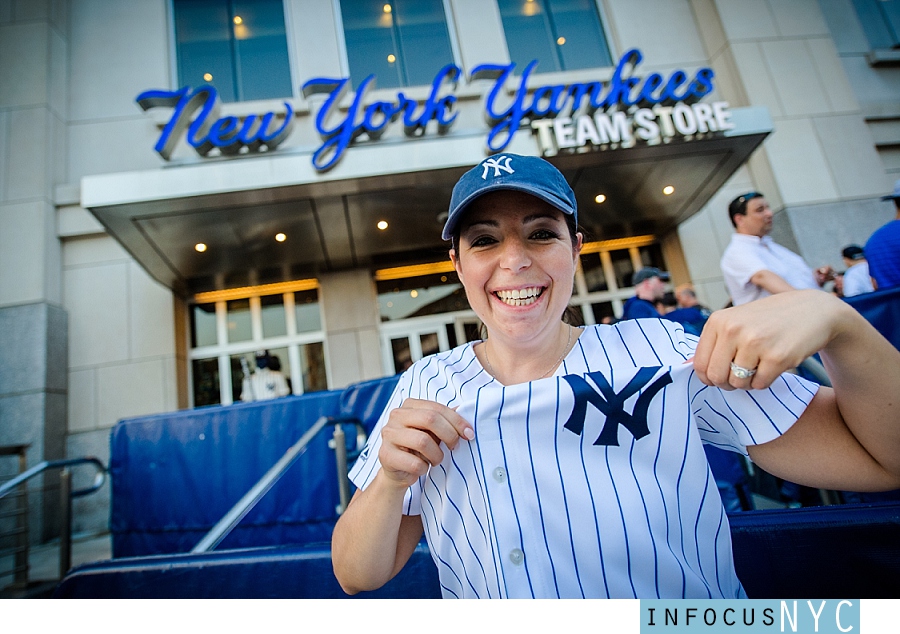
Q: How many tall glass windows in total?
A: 3